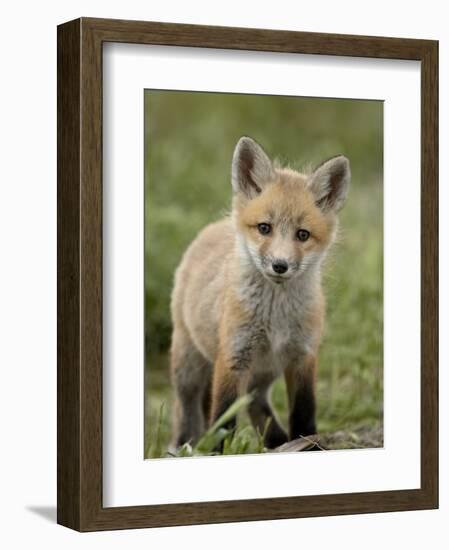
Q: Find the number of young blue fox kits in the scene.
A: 0